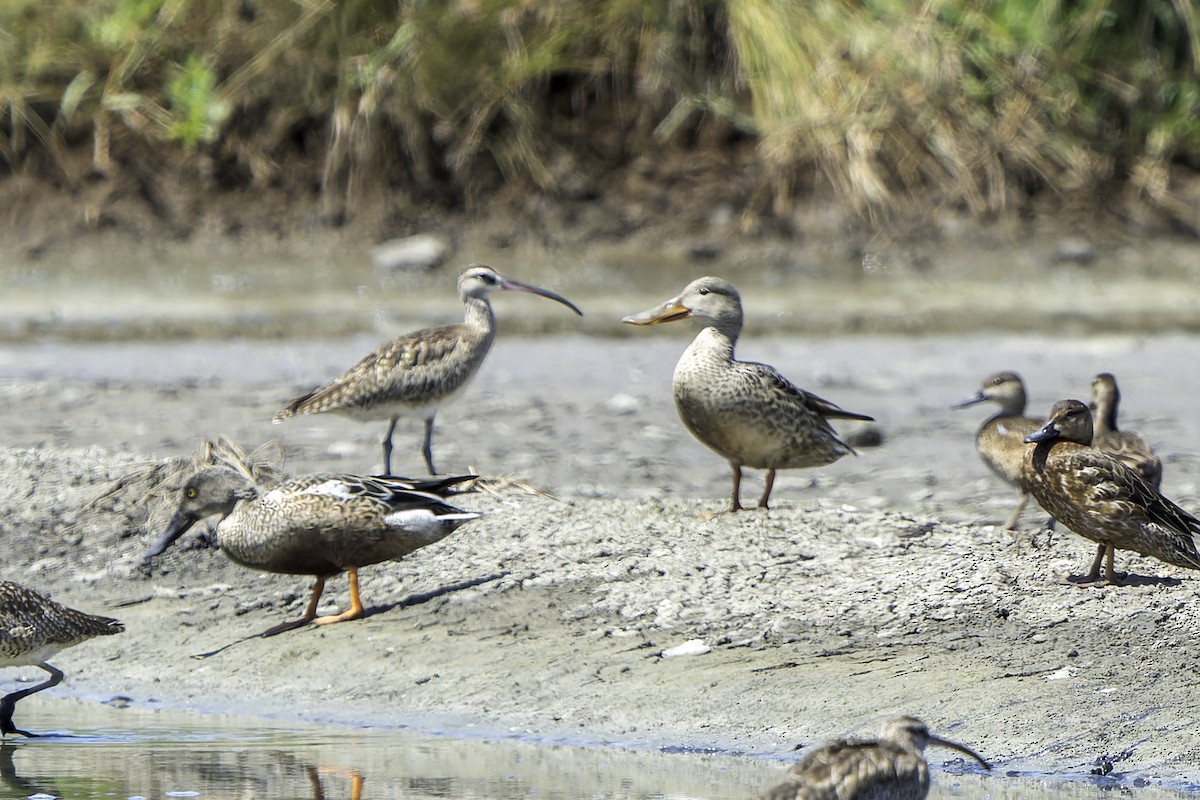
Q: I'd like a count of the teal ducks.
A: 3